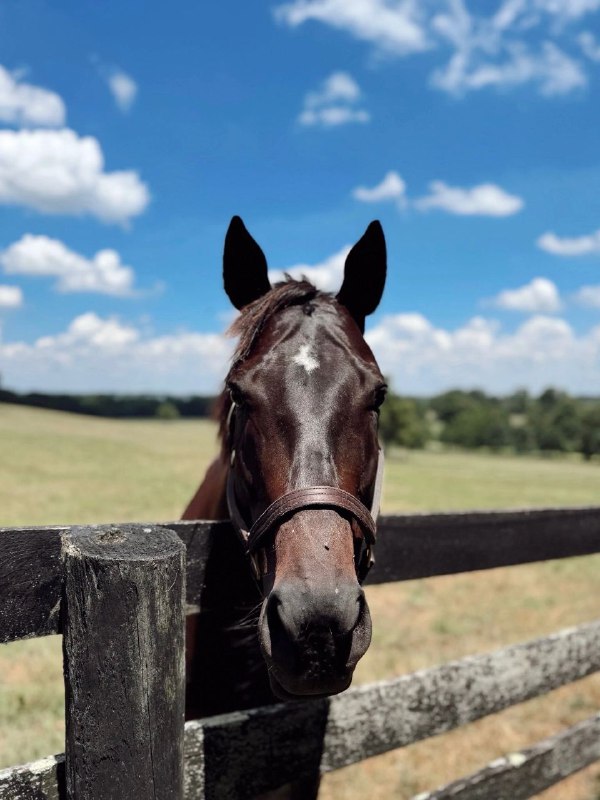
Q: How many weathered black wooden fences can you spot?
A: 1